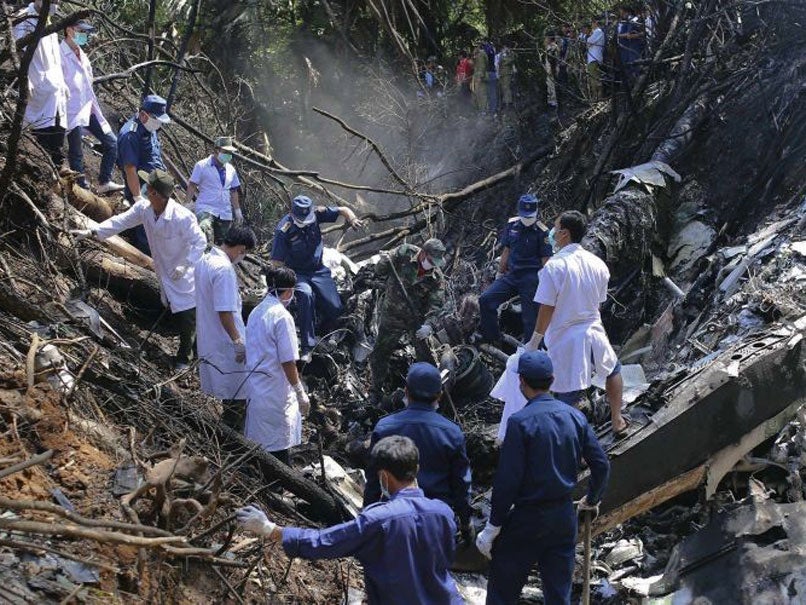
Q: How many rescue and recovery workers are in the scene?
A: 14